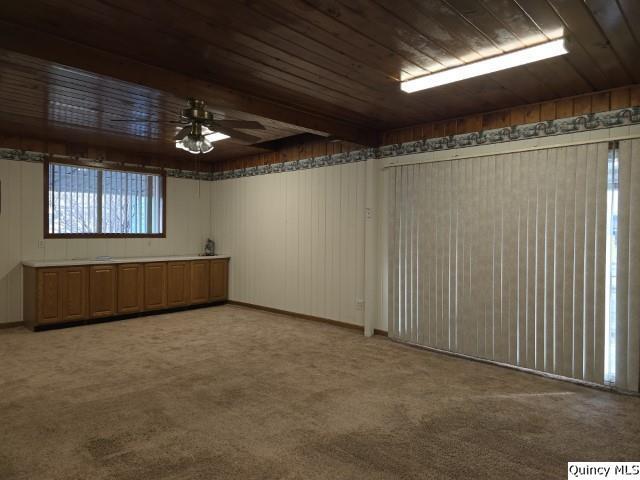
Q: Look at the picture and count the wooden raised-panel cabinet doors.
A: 8